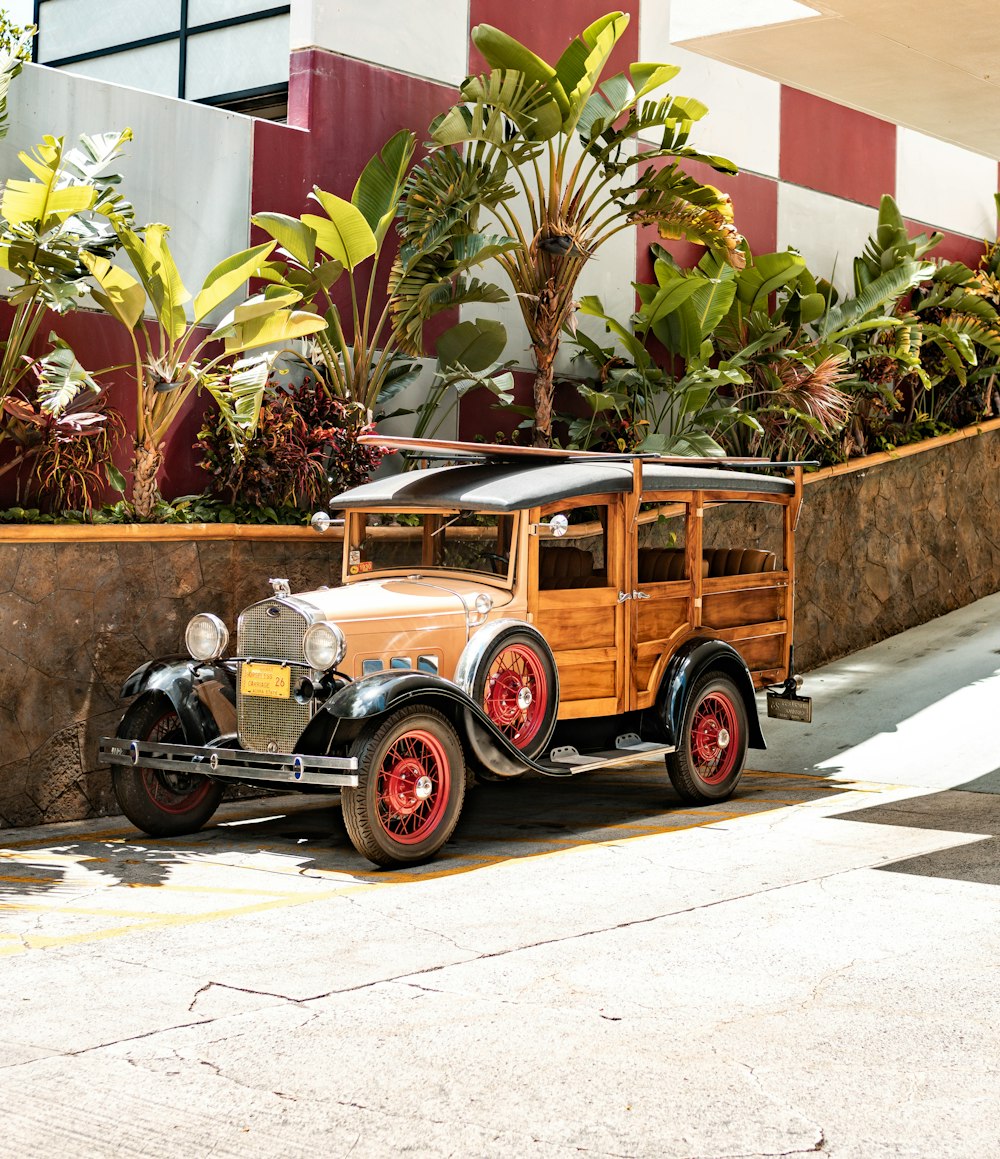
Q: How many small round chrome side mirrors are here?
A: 2